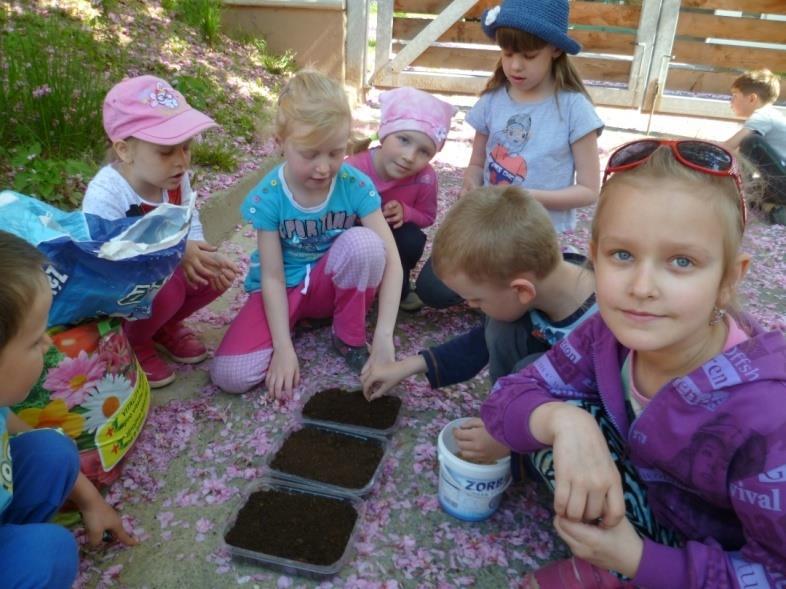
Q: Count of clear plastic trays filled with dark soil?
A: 3